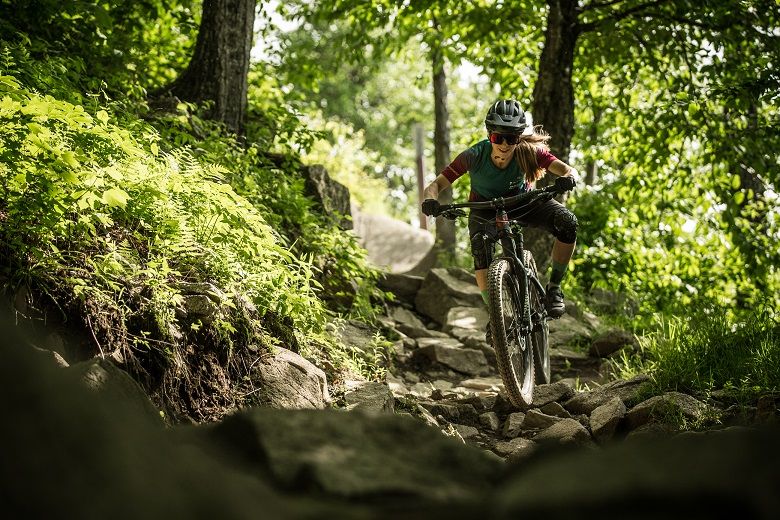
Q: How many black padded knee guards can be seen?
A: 2